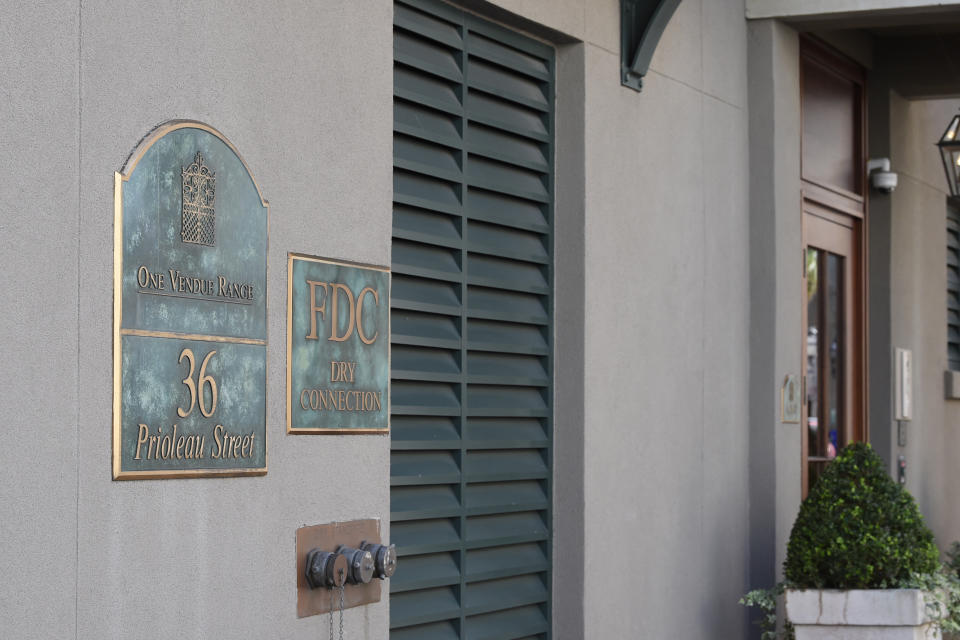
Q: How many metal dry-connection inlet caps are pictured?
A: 3